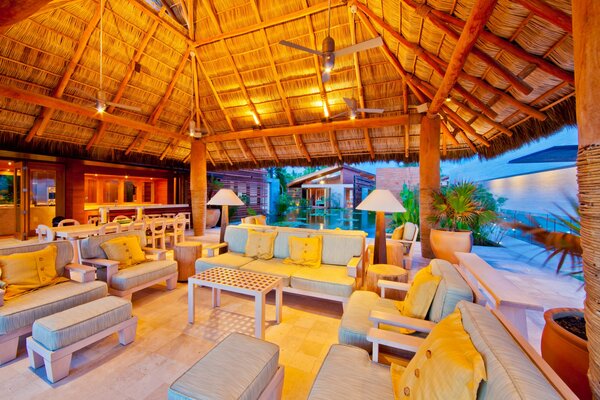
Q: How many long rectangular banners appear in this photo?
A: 0